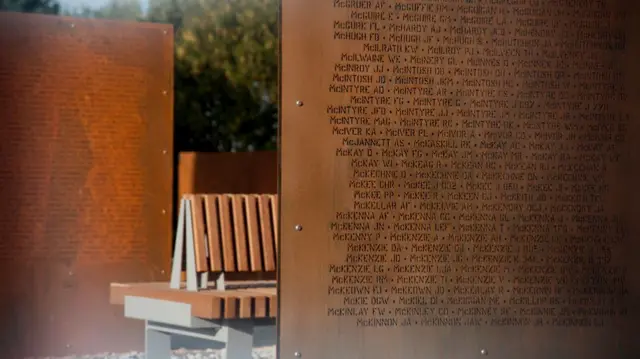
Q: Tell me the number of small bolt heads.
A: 12